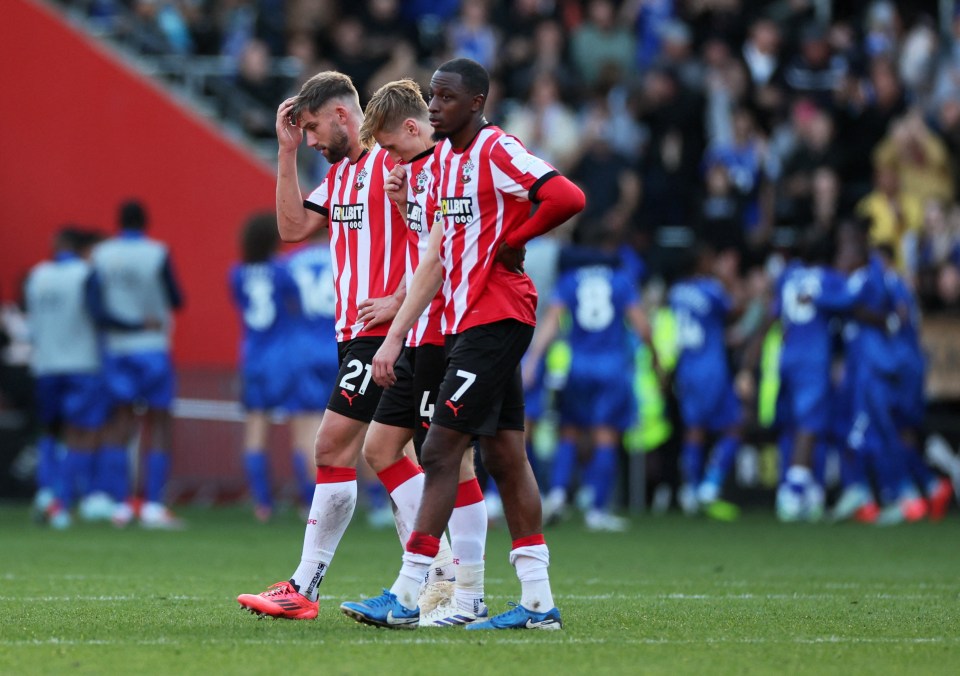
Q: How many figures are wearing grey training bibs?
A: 2